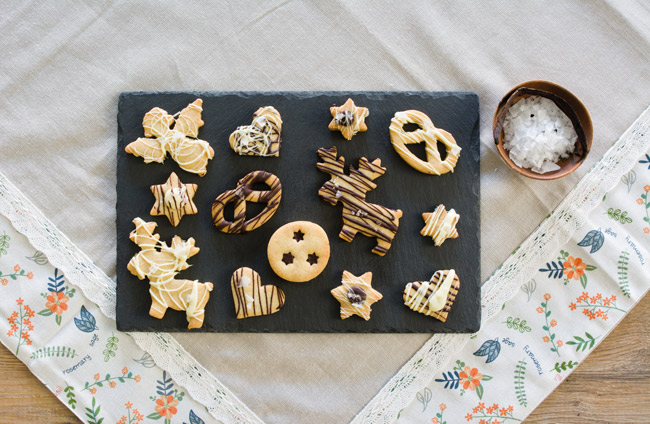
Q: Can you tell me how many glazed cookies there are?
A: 12